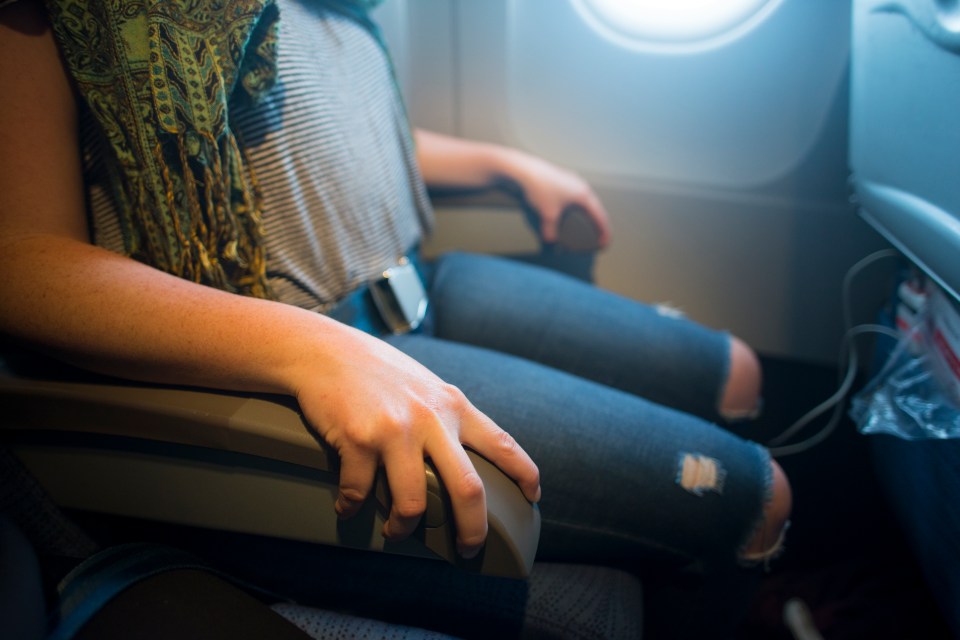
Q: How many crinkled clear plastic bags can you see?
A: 1